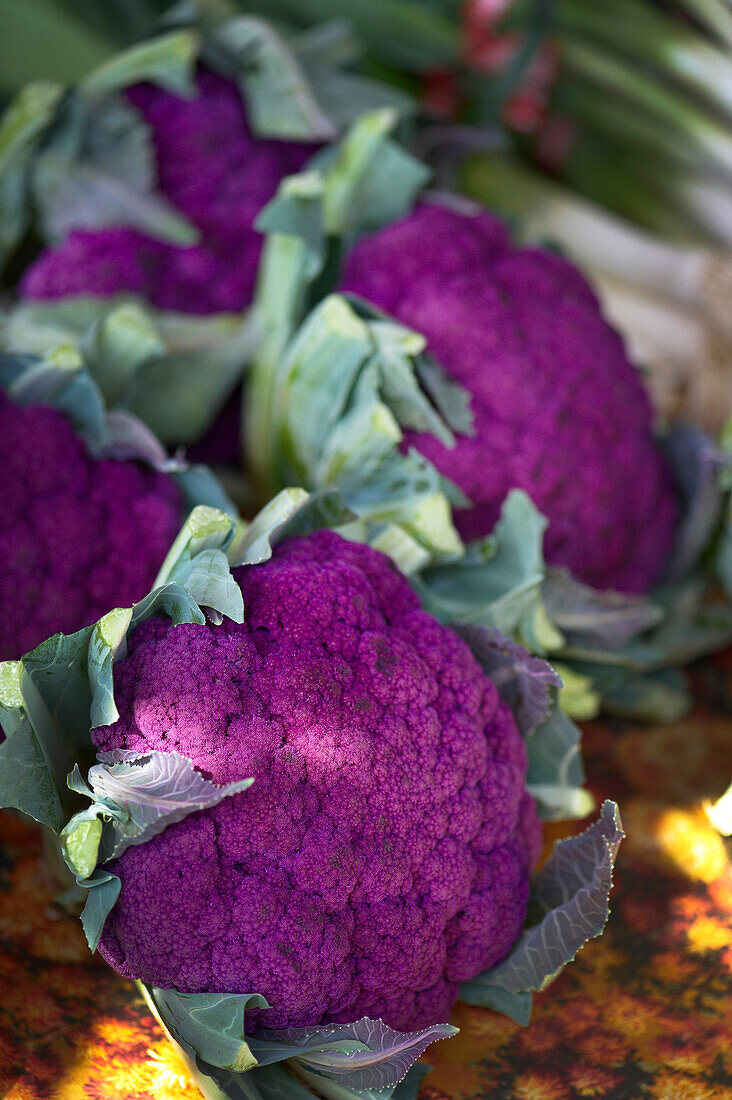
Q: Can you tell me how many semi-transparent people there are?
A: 0